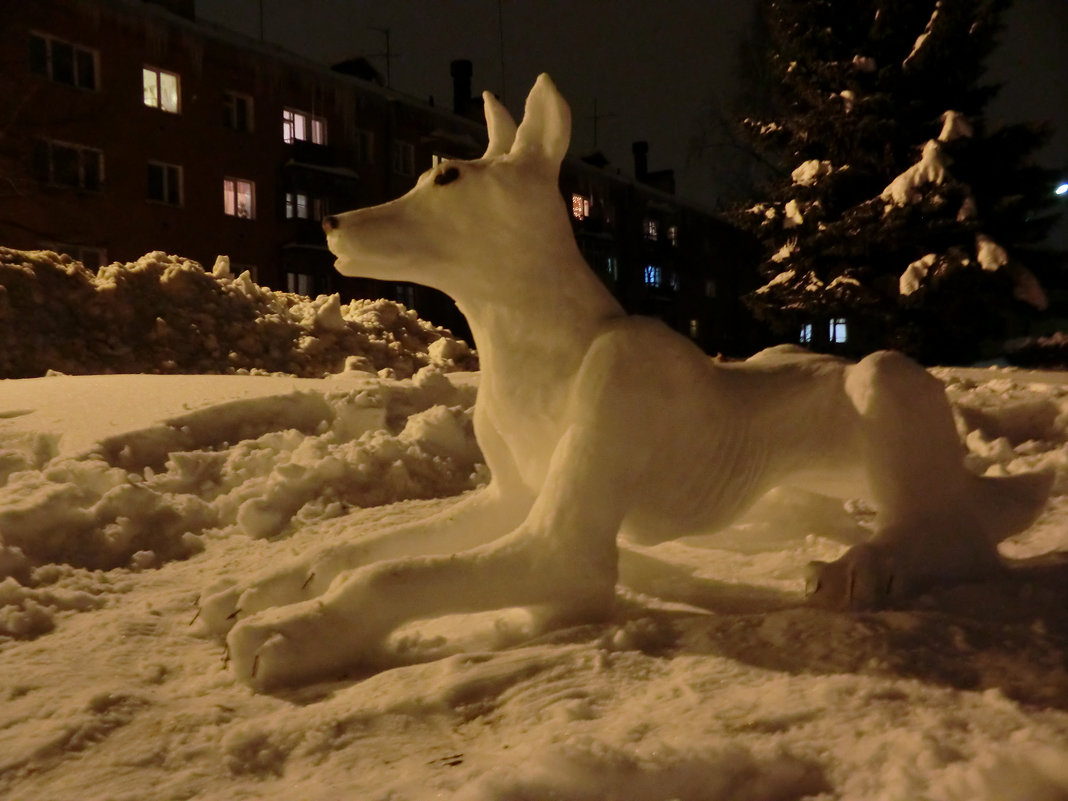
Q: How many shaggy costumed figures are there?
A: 0